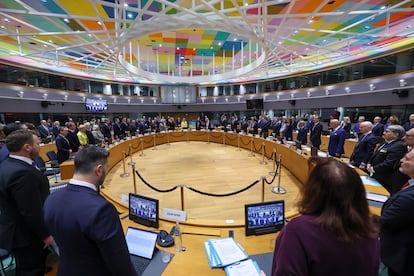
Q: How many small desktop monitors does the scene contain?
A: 2